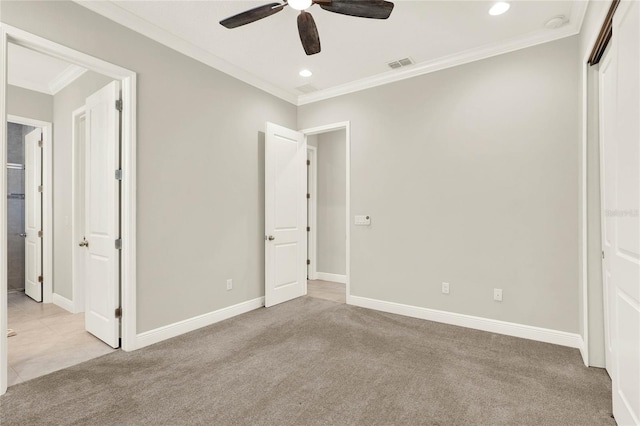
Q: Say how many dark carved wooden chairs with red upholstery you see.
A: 0